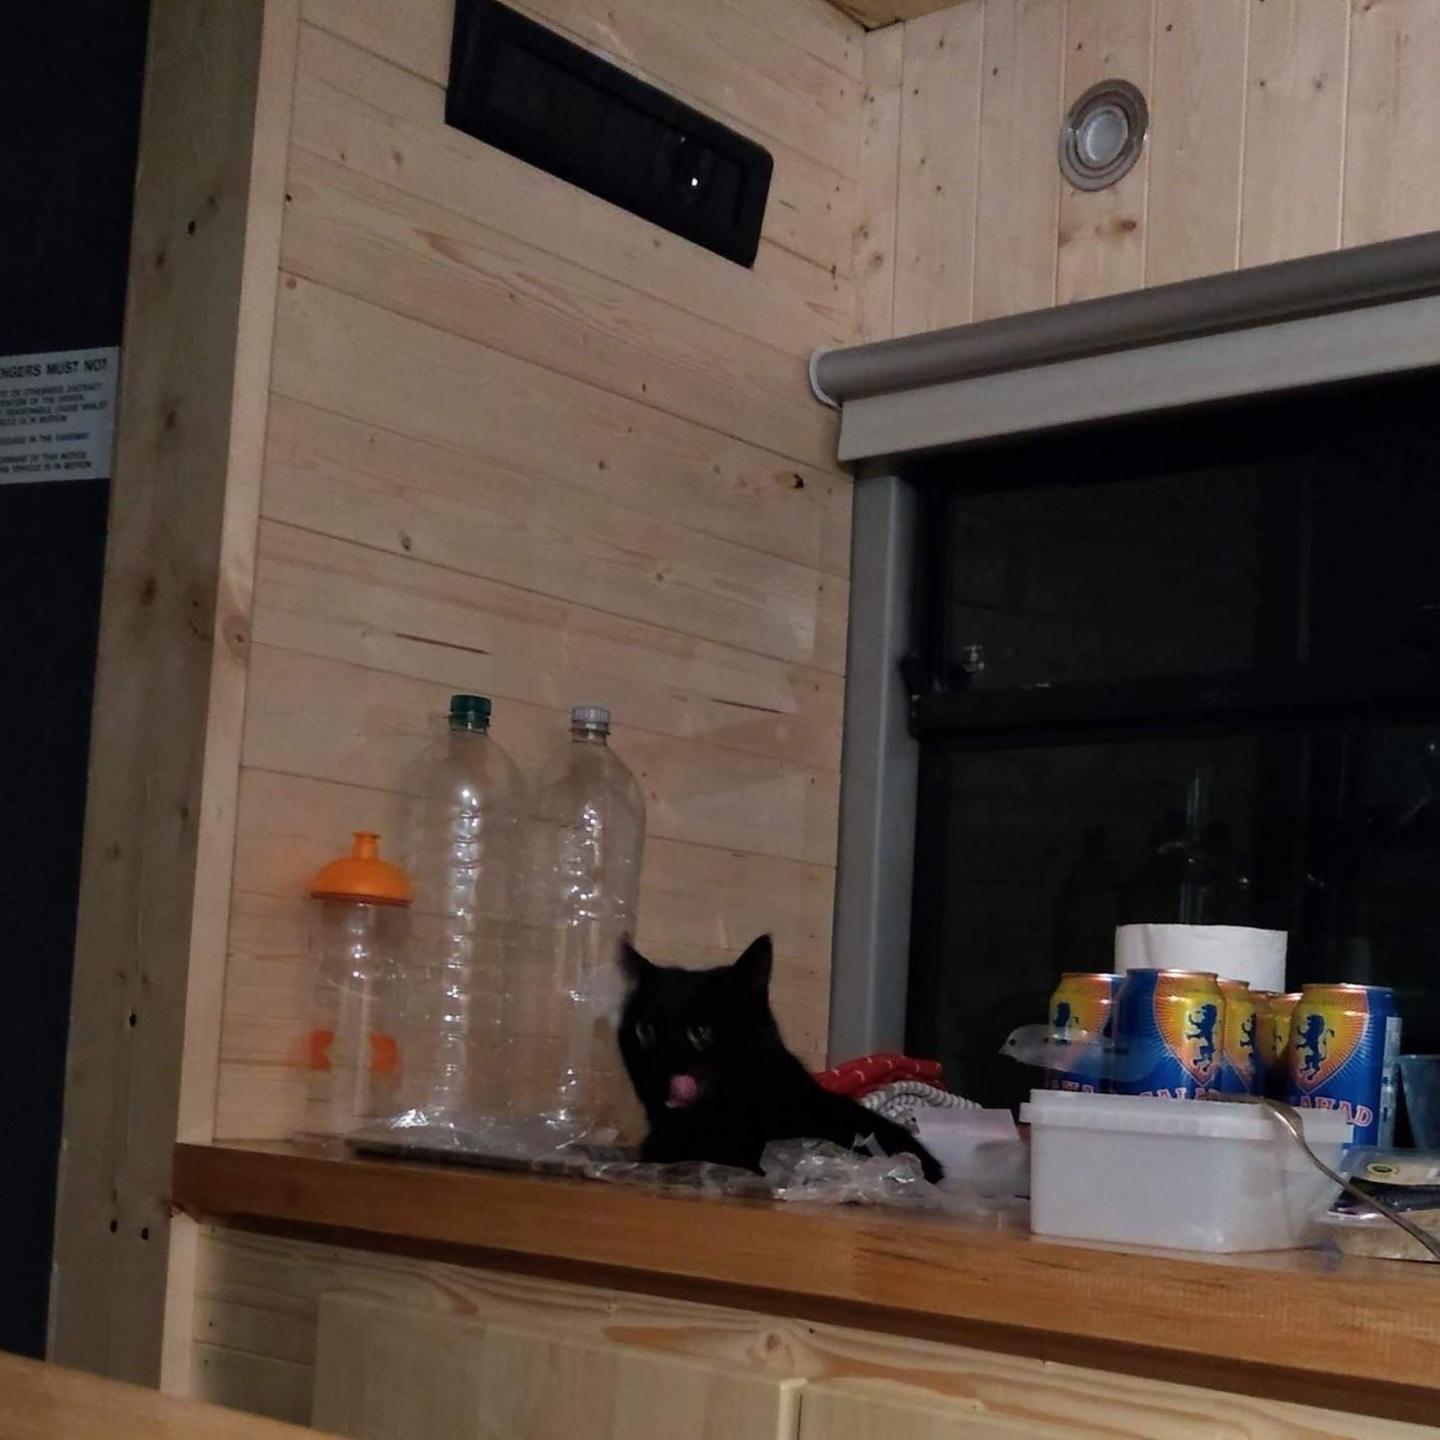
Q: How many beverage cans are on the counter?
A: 6